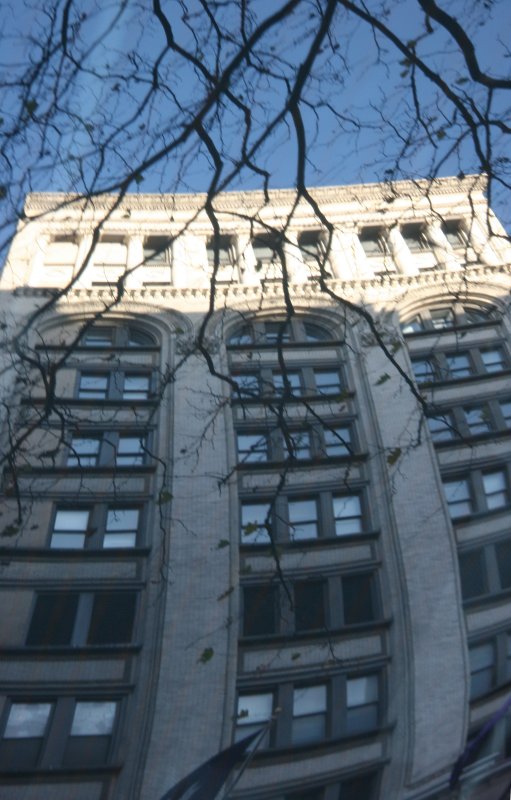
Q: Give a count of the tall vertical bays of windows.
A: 3